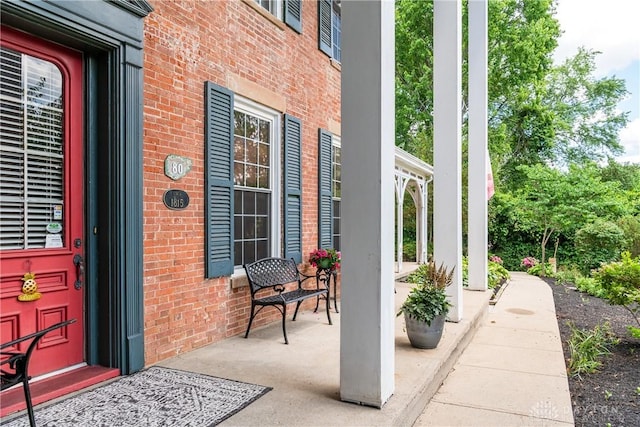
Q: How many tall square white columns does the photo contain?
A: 3